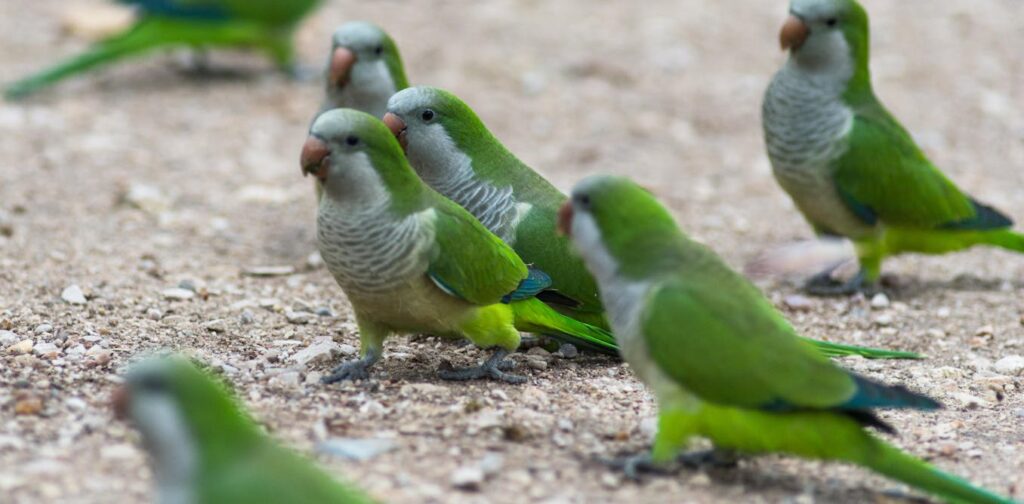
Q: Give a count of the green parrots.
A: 7